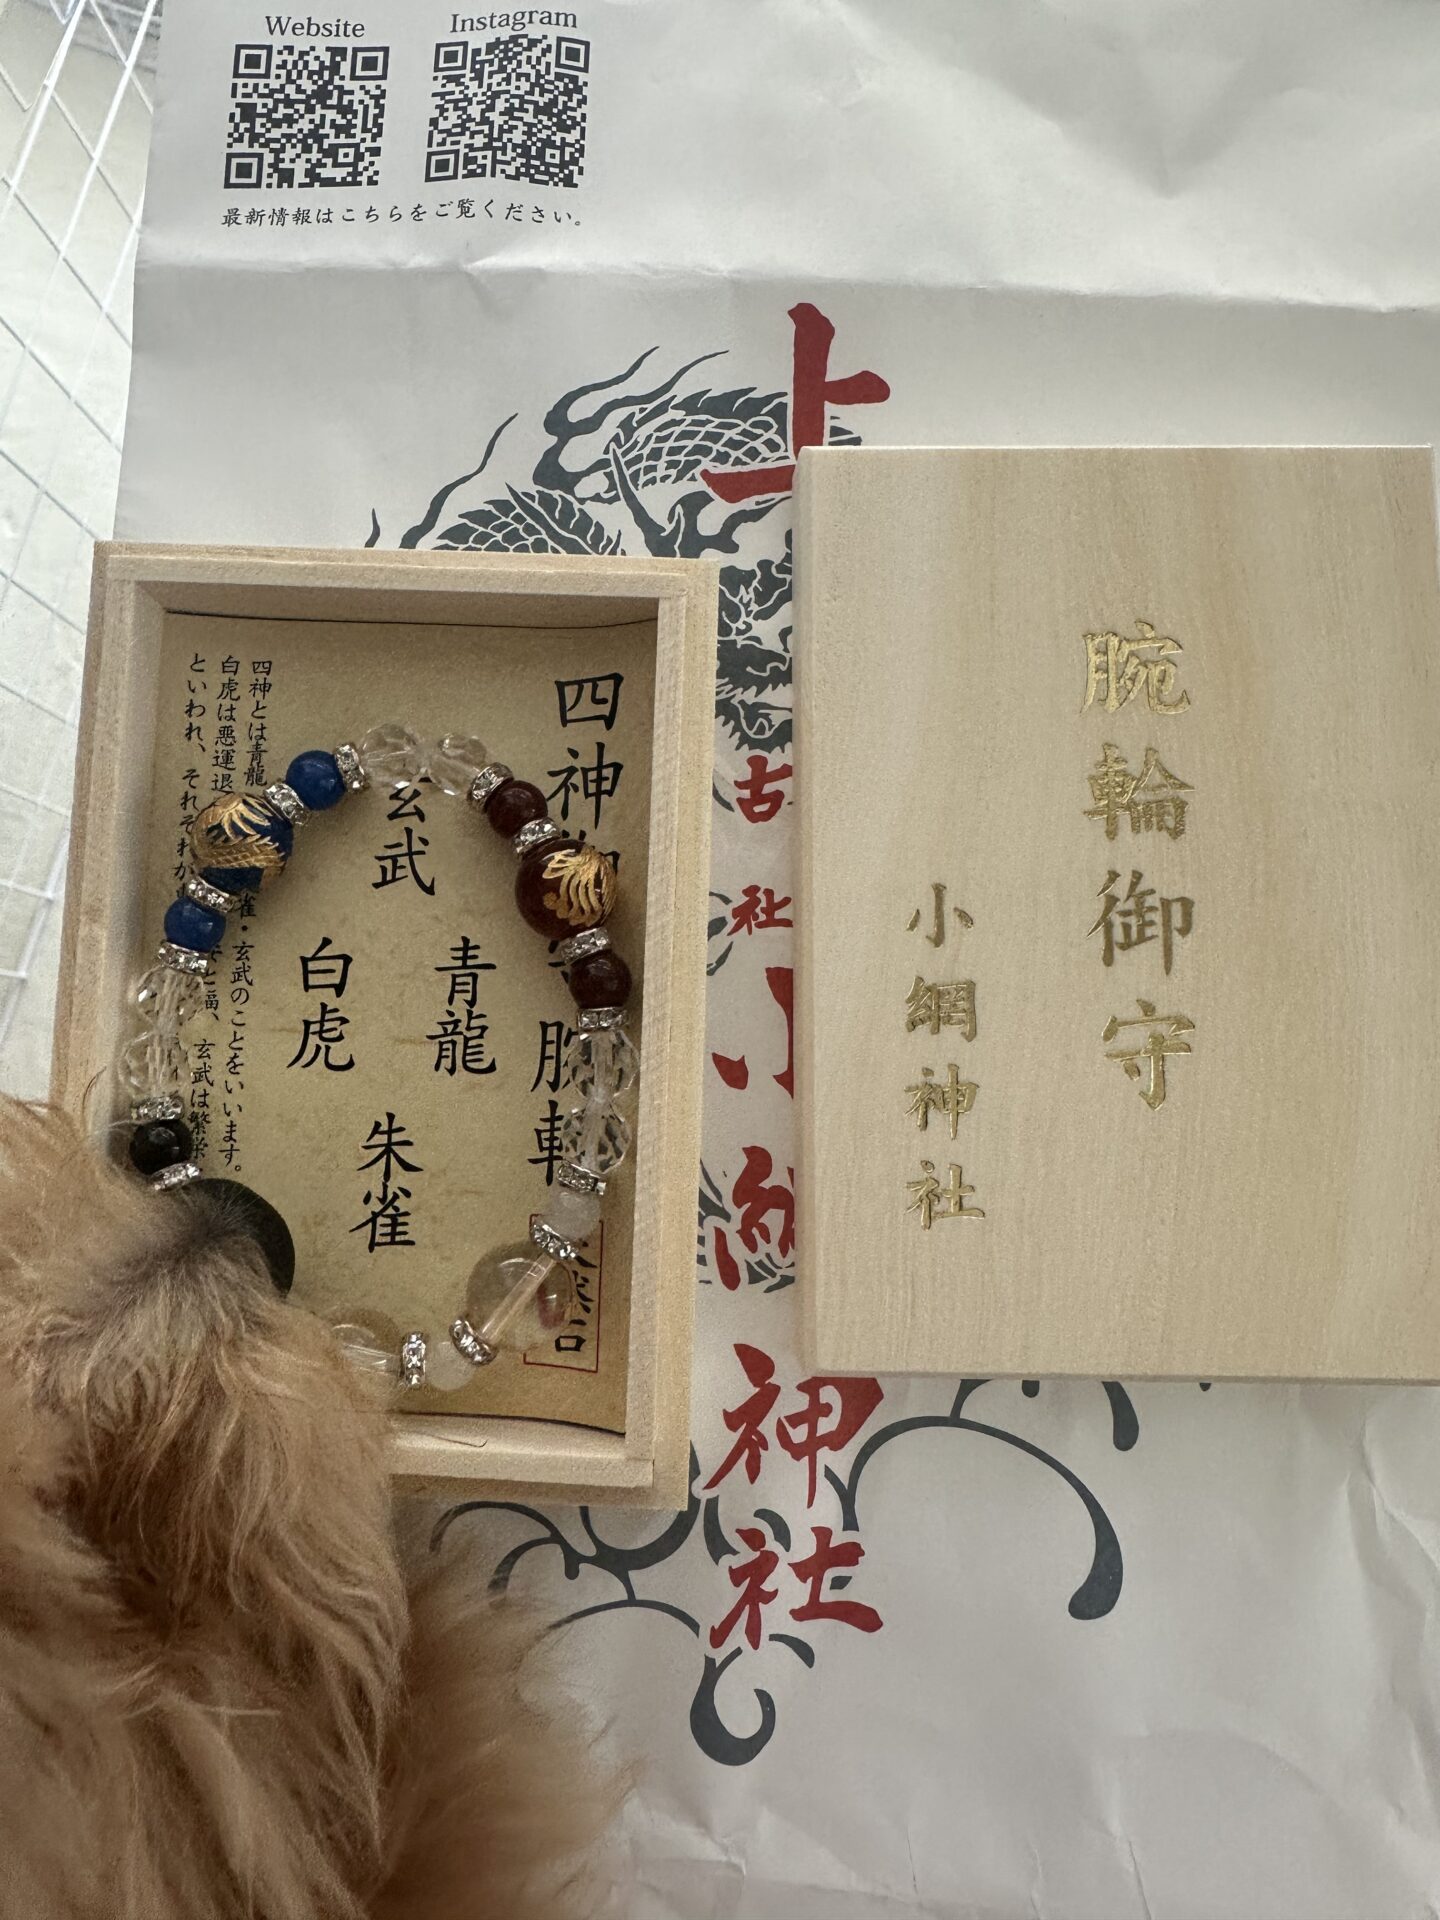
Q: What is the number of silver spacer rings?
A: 14